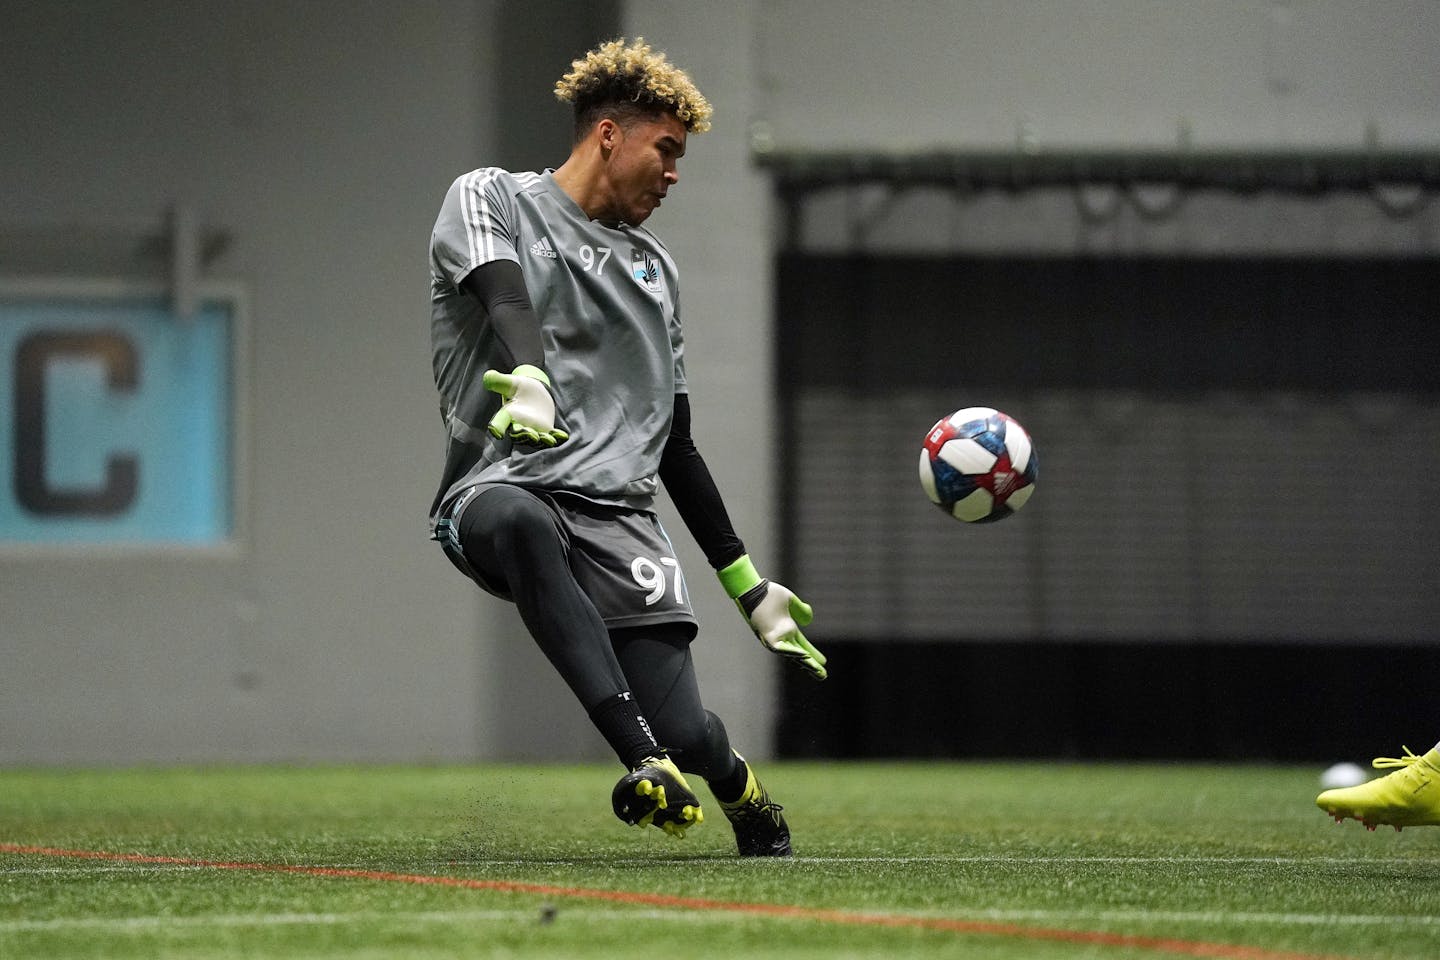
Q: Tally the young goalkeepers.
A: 1